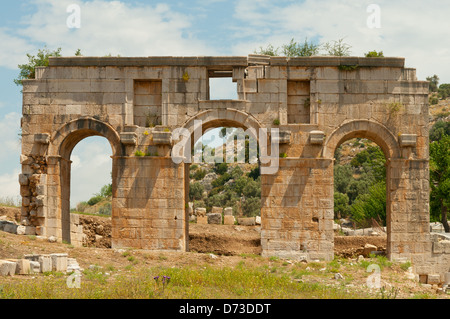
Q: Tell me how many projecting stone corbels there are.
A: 6